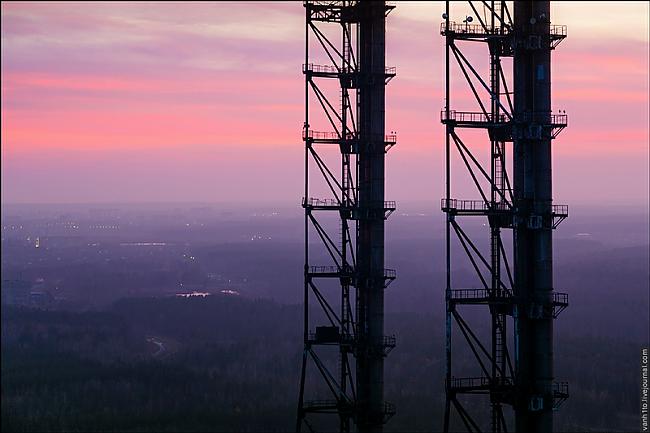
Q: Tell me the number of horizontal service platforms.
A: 12